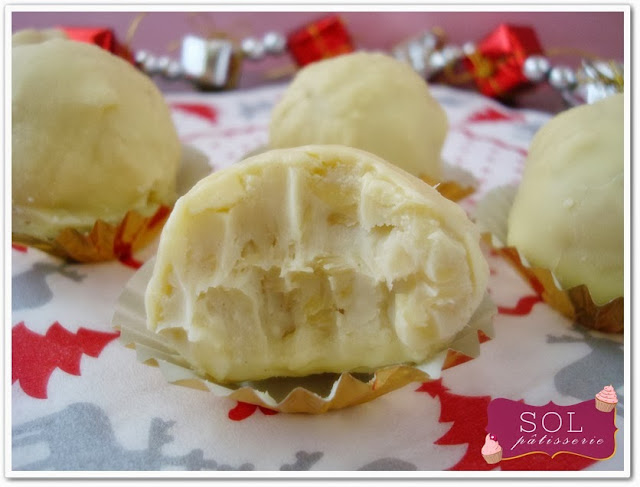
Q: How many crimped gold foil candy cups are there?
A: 4